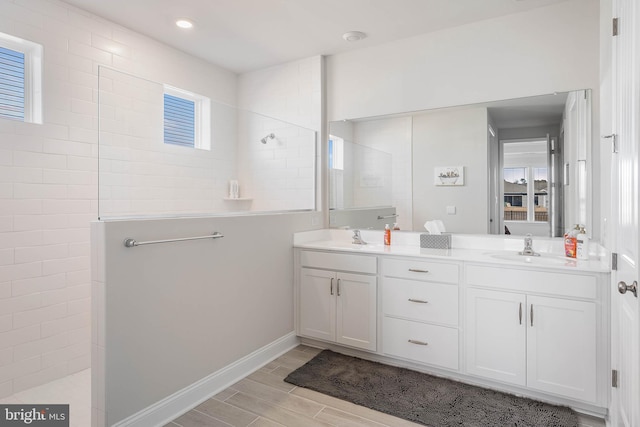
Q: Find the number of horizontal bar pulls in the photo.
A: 3